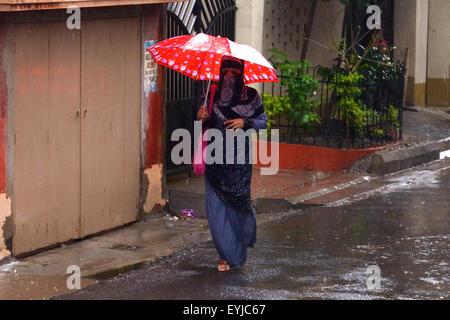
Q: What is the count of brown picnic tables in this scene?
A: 0